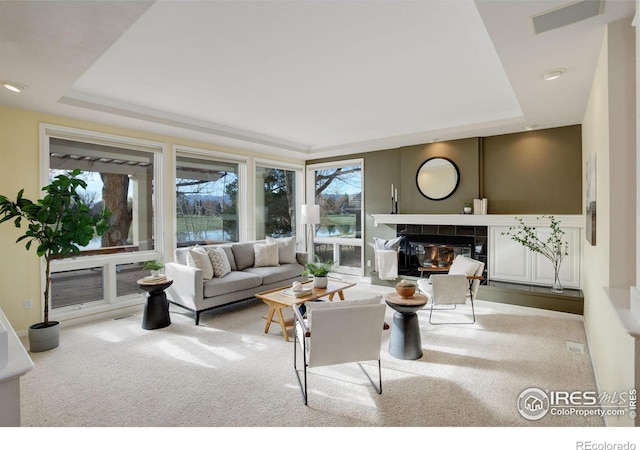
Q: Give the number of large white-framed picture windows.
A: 4